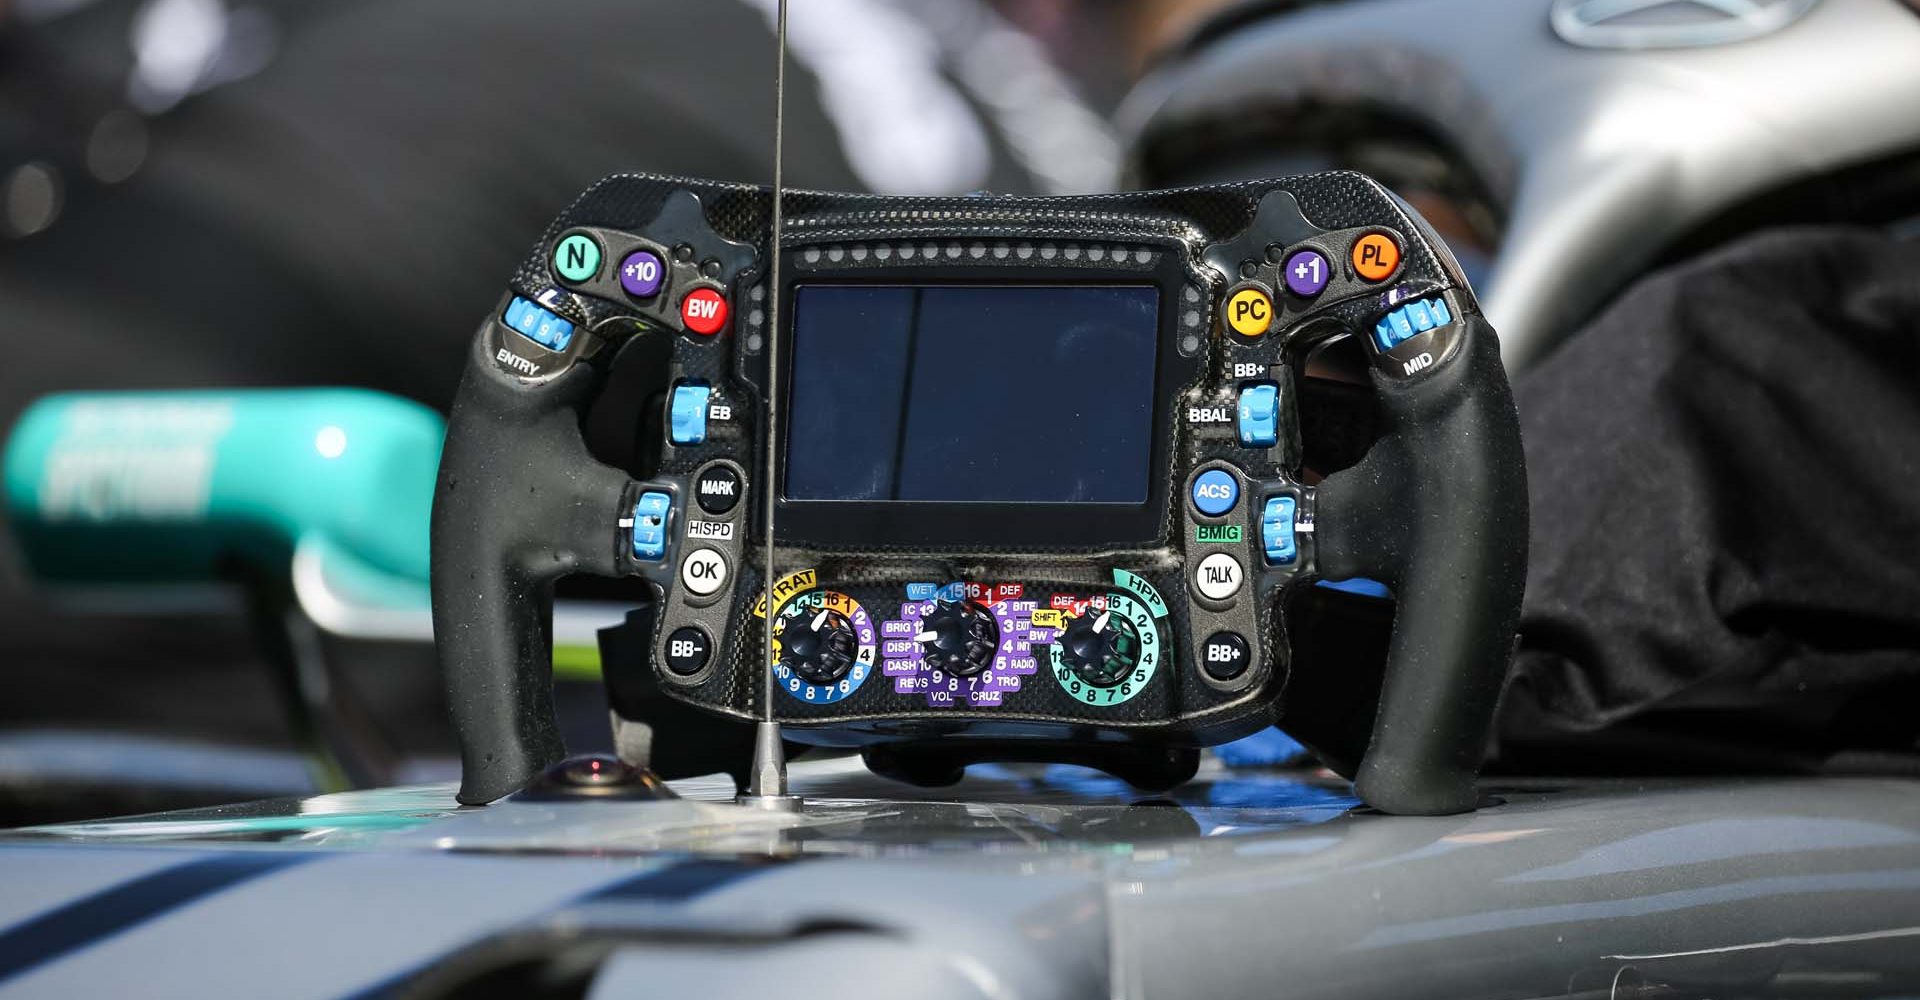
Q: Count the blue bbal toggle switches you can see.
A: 1